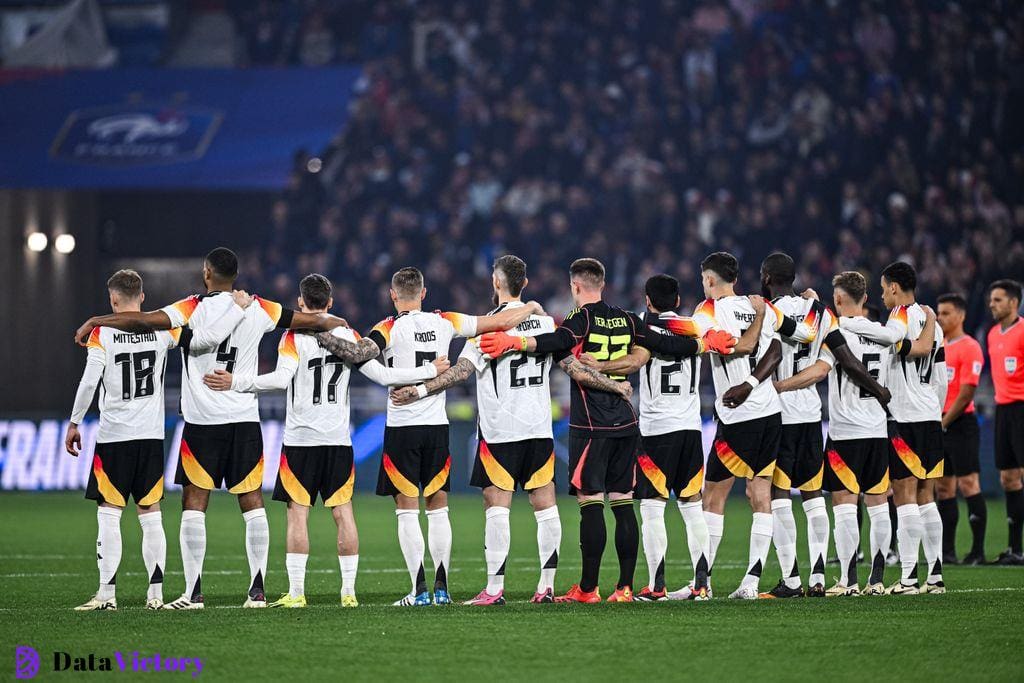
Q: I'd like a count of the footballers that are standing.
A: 11